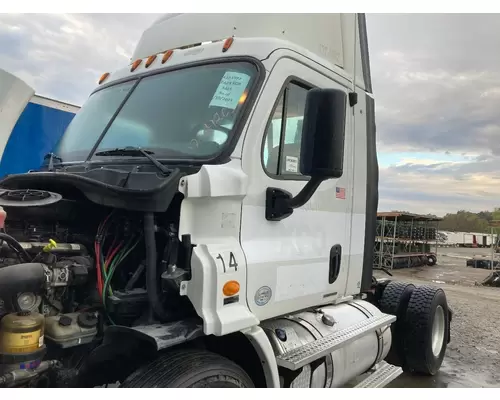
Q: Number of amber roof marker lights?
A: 5